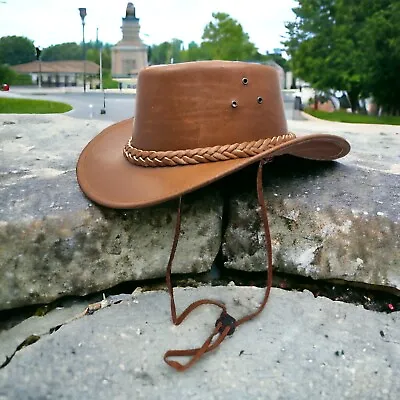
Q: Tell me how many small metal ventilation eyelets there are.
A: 3